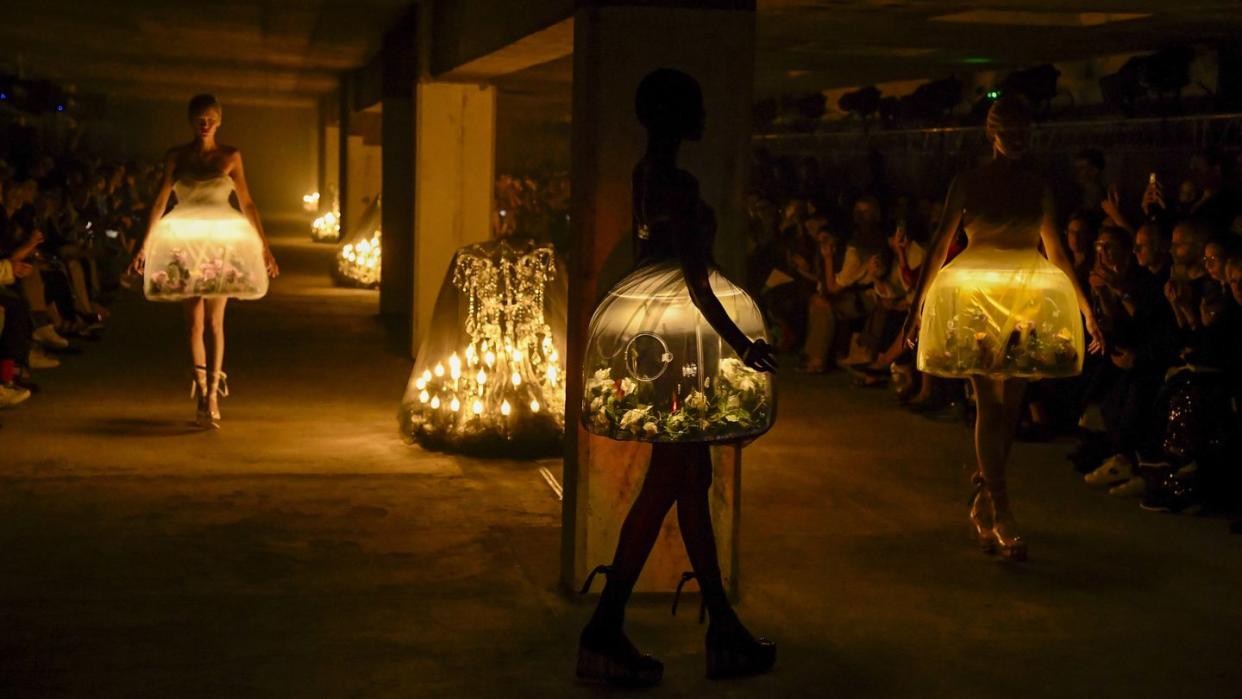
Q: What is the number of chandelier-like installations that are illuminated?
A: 4